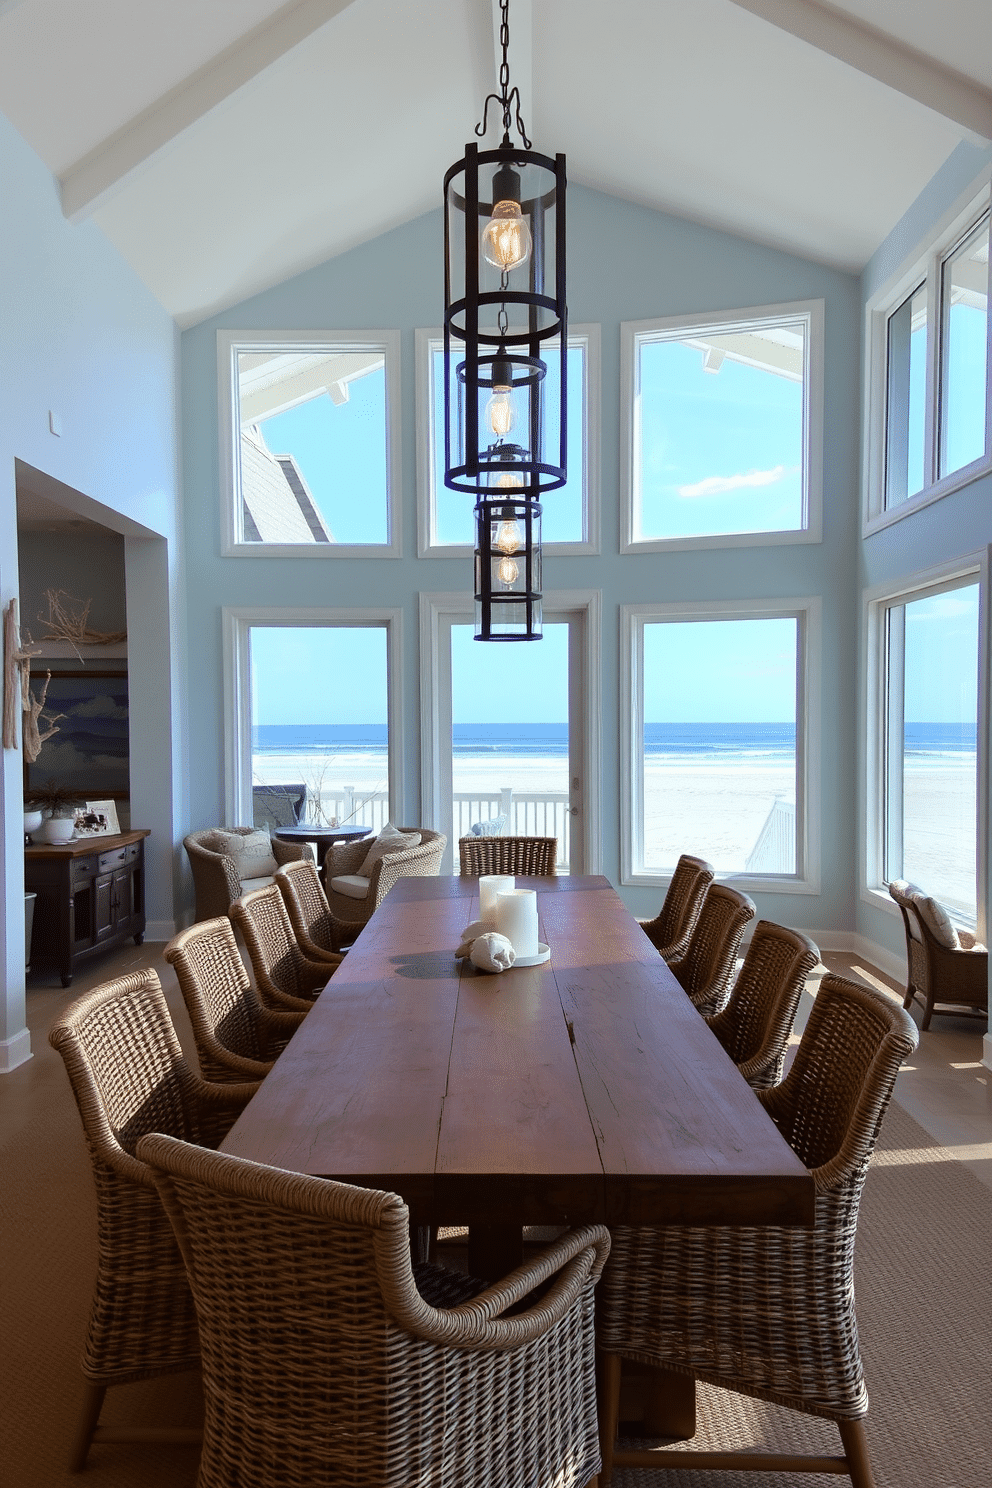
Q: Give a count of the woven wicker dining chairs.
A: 10